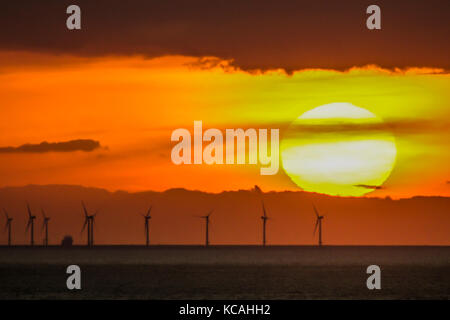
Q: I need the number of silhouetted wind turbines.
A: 9